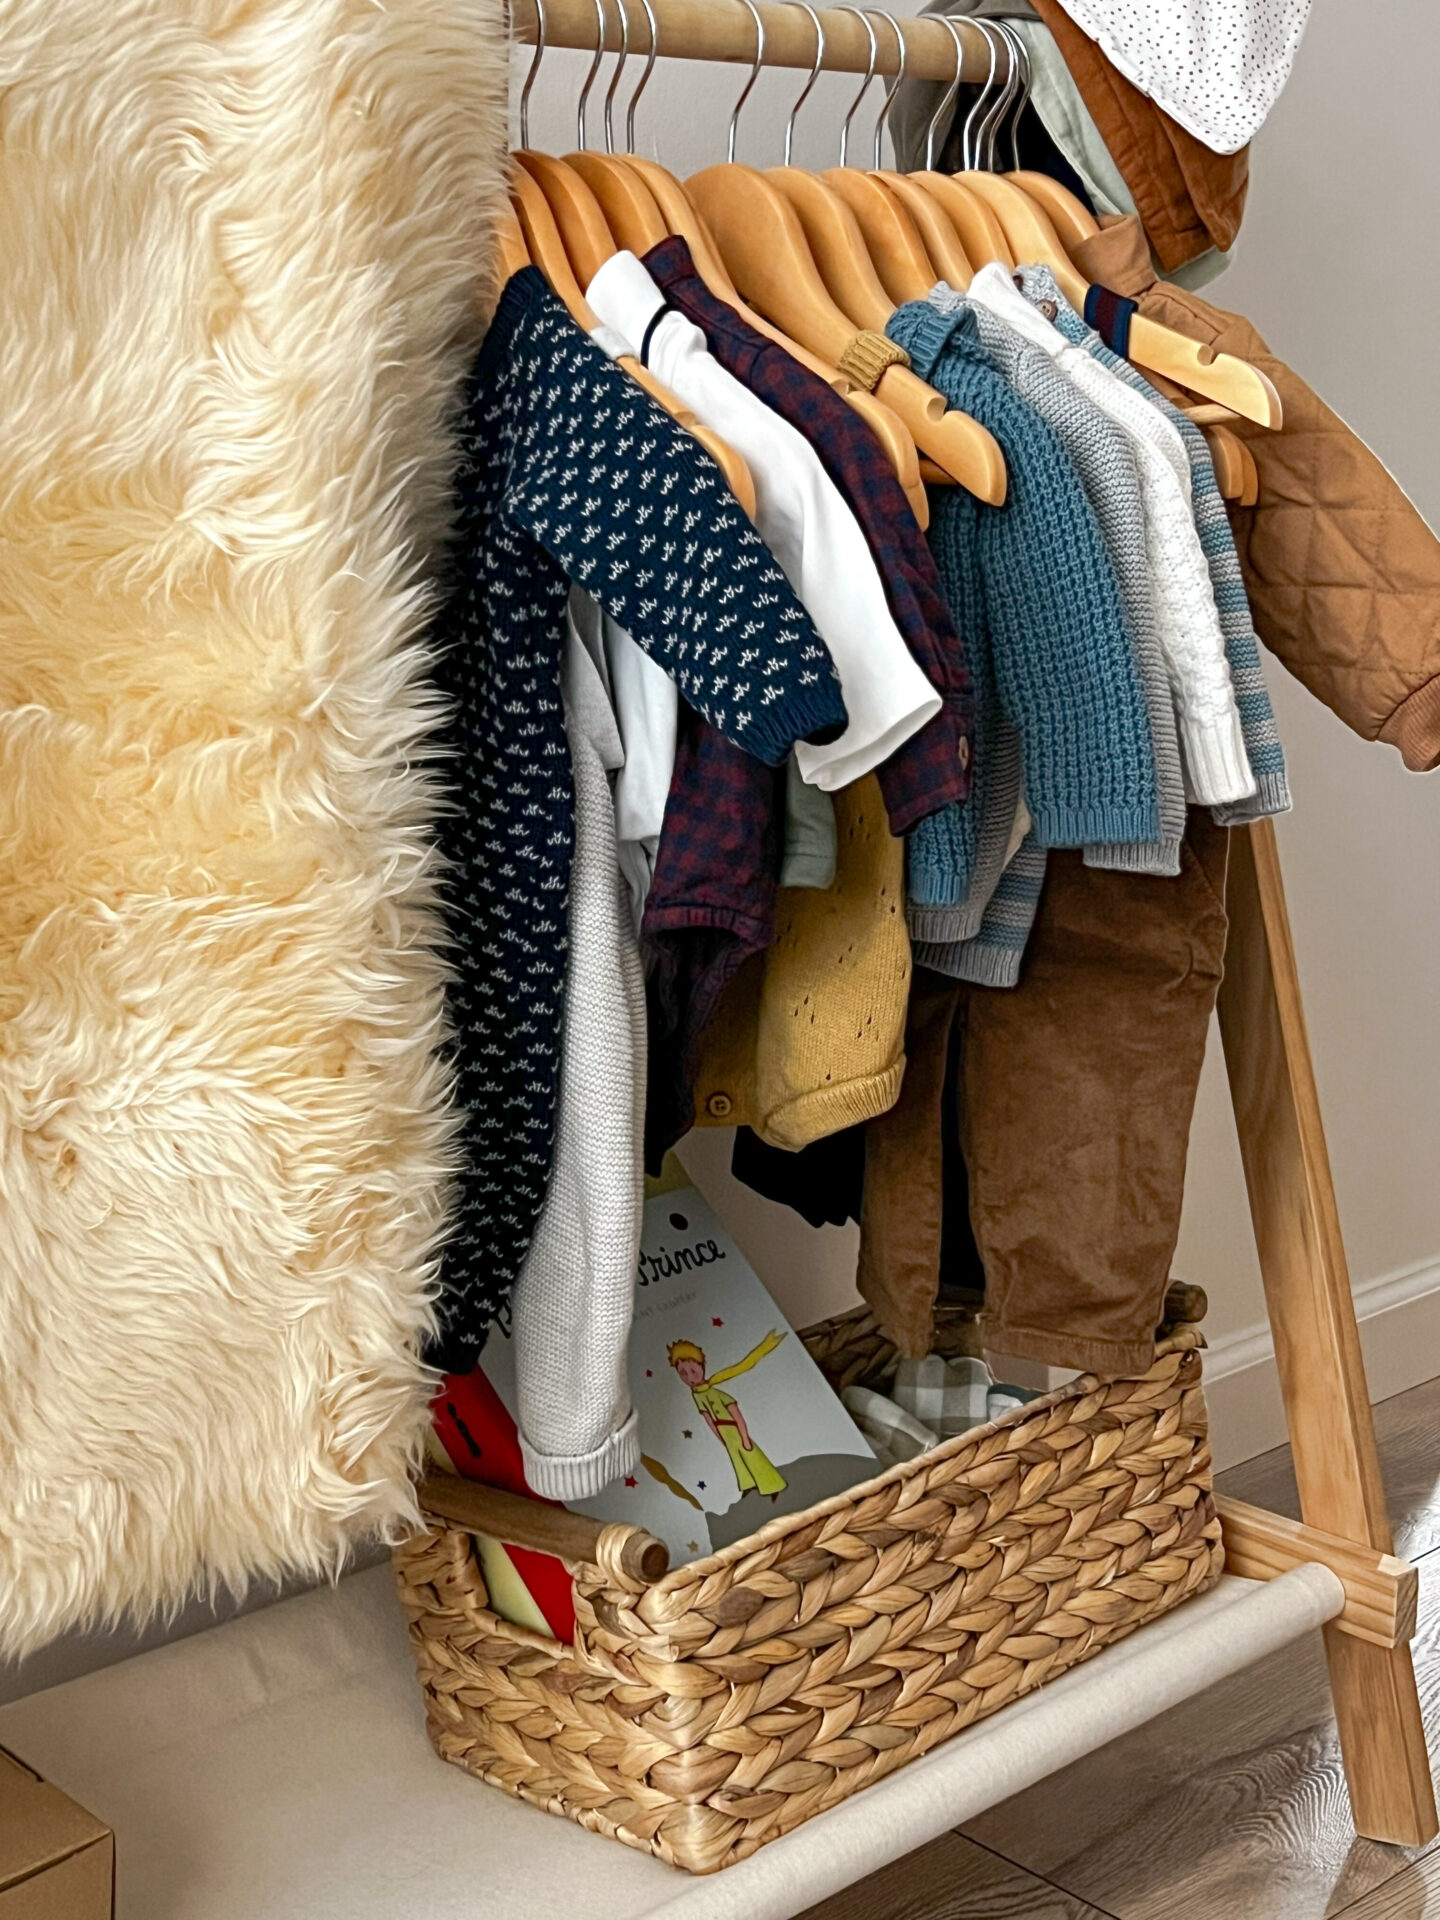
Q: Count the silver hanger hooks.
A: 13